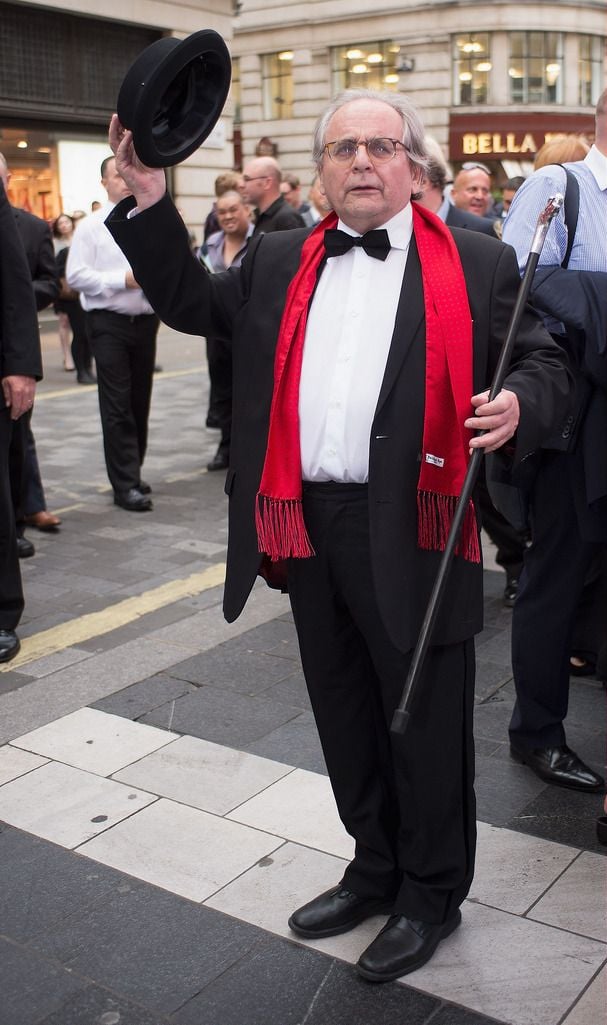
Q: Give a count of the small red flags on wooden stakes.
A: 0